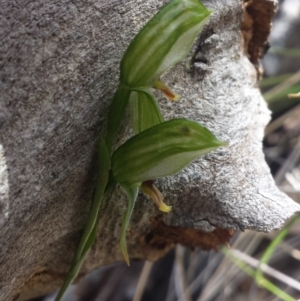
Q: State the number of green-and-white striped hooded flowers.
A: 2